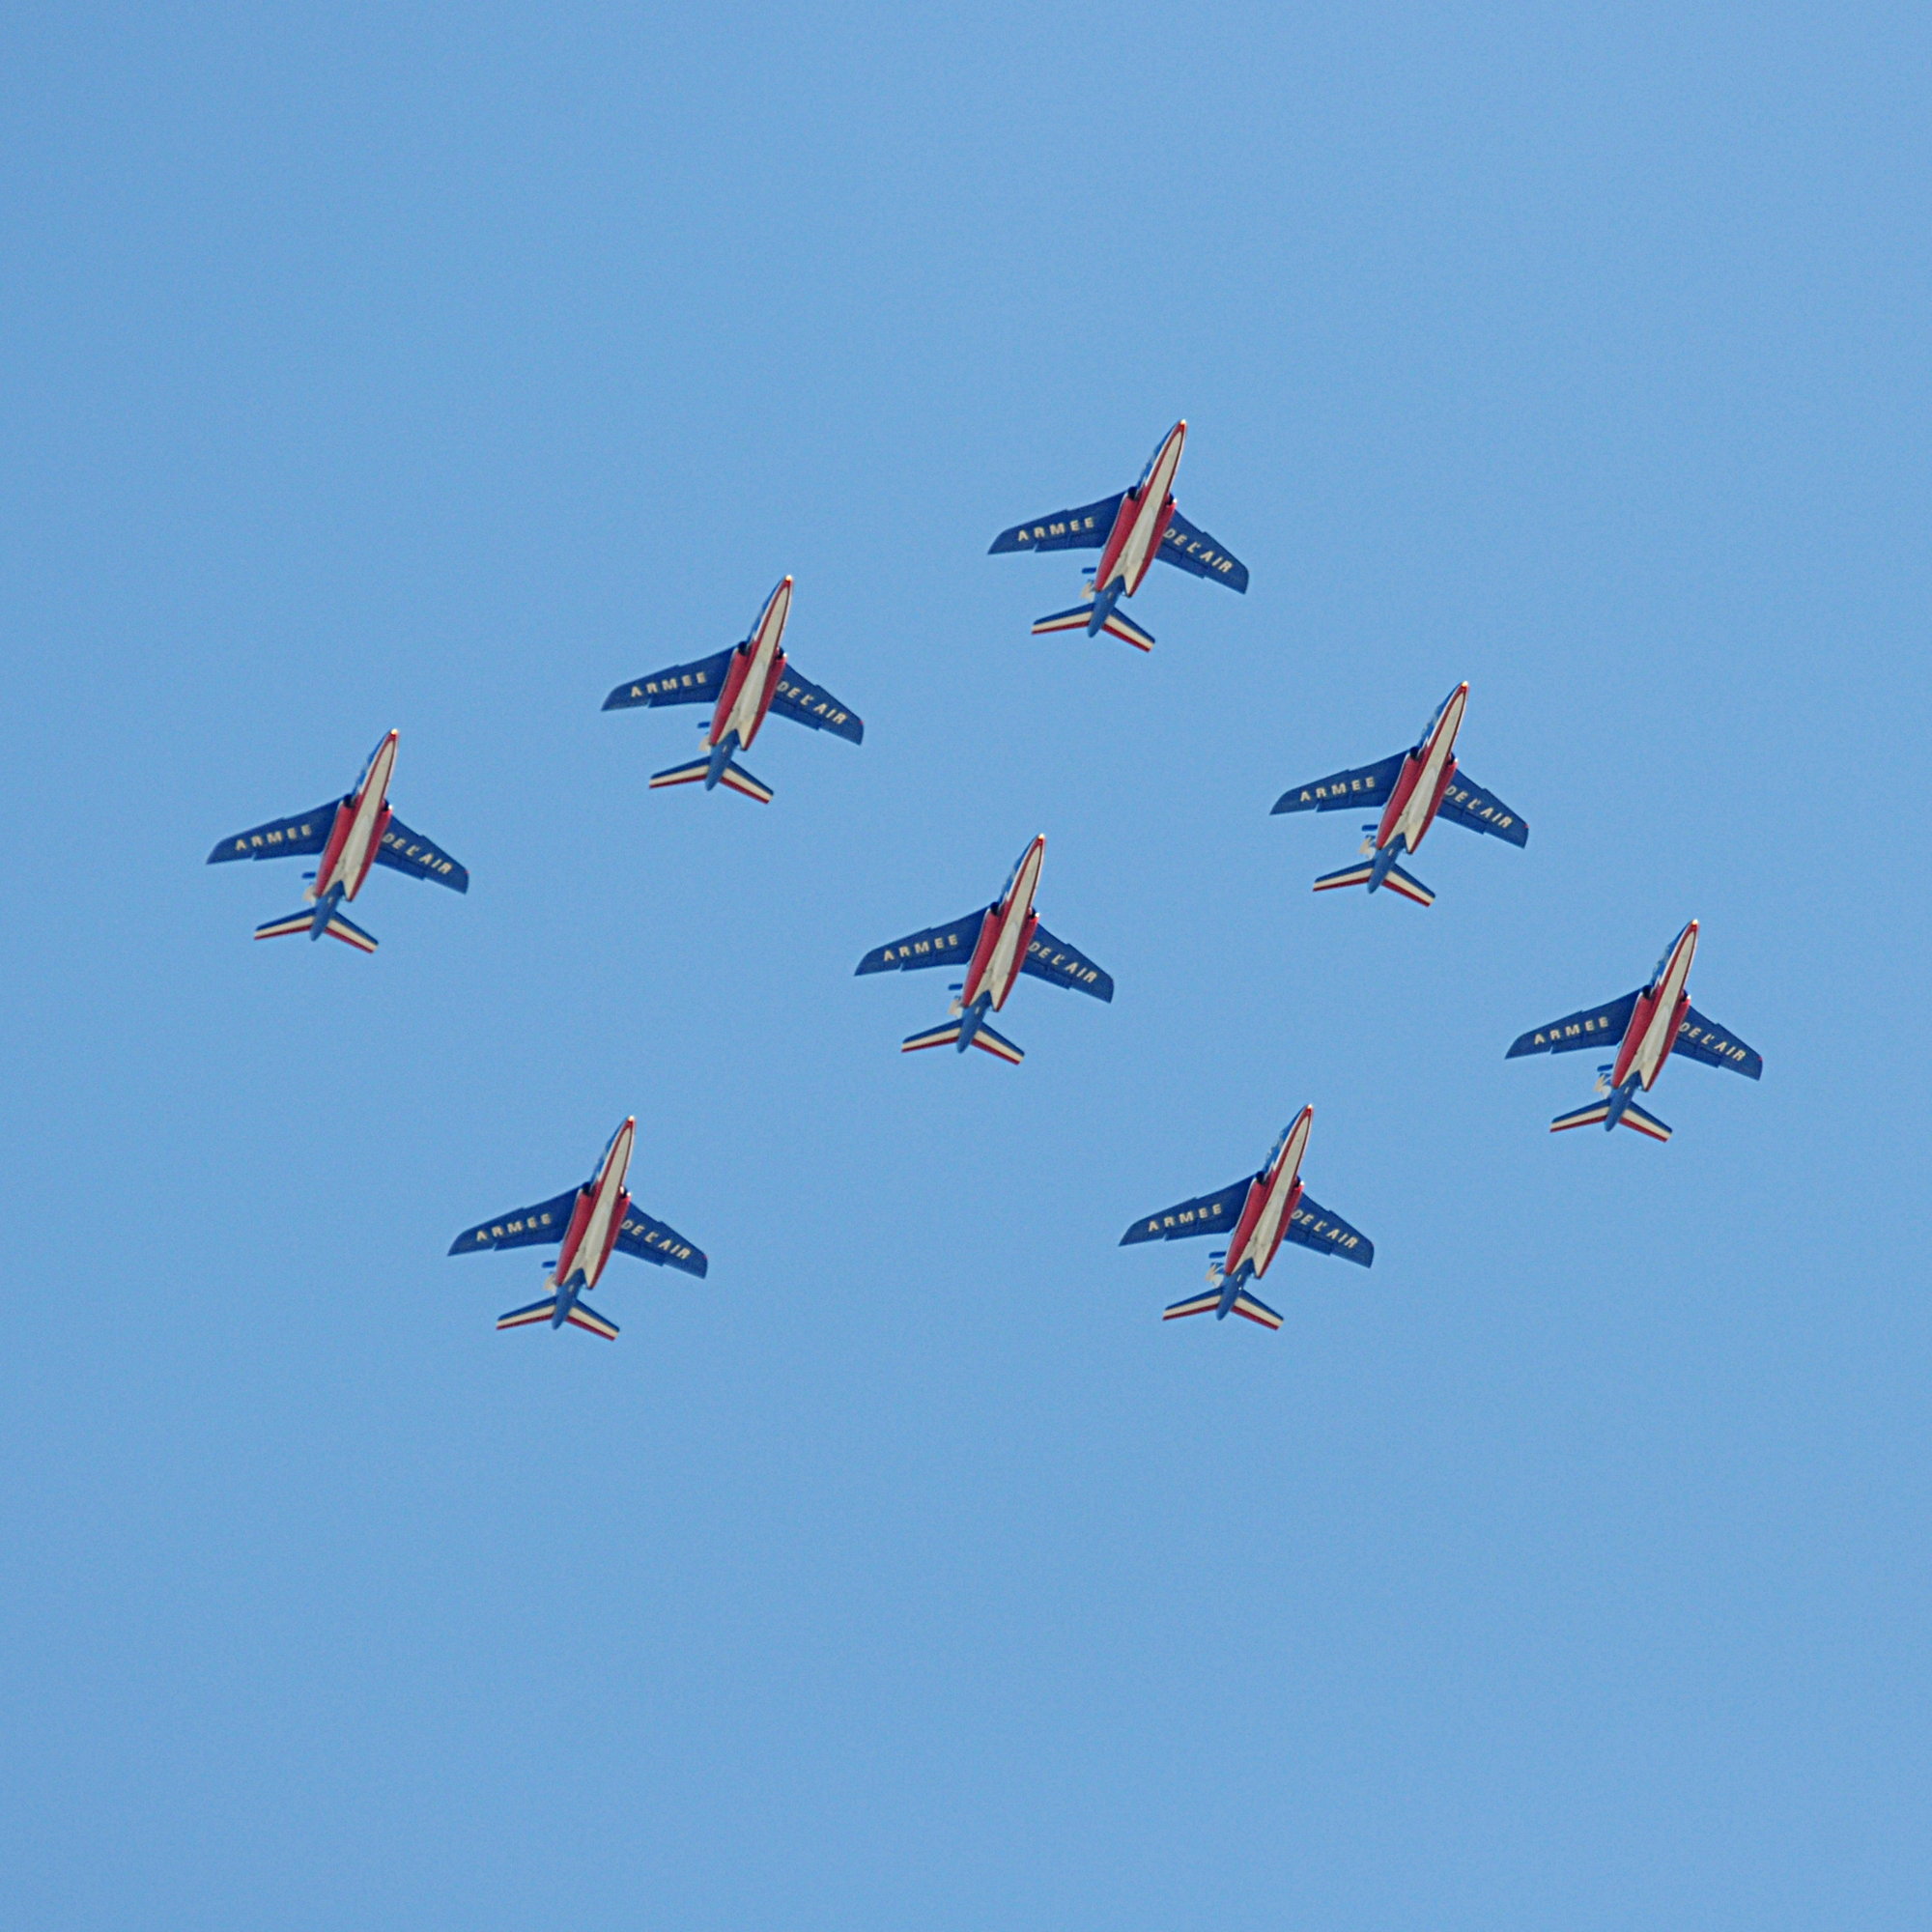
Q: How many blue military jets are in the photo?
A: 8